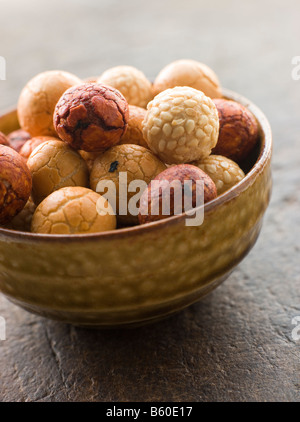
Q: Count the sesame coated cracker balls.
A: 3